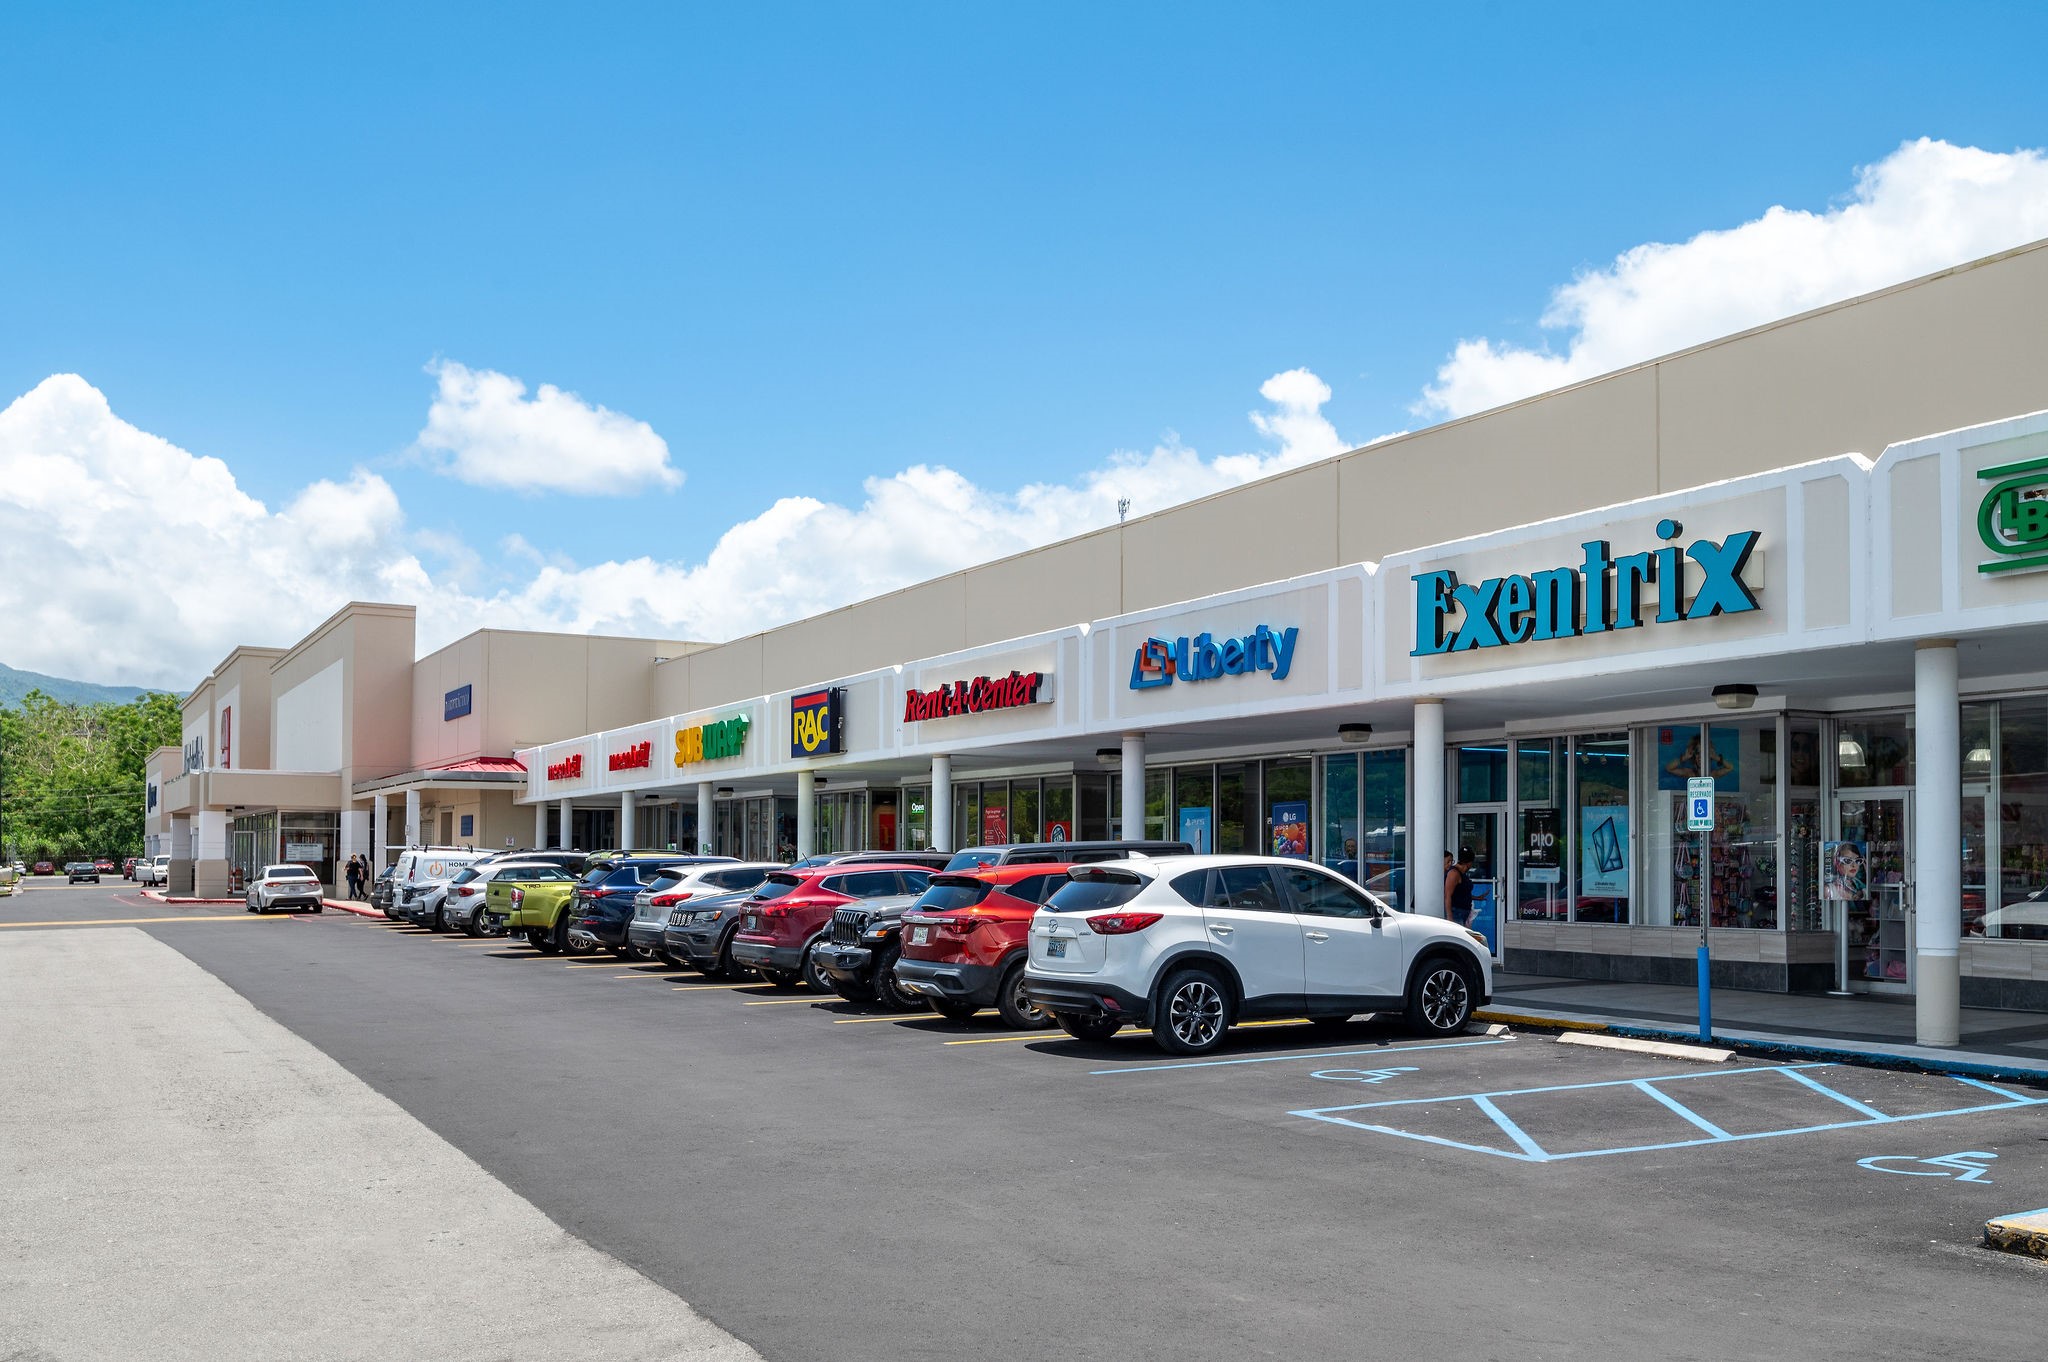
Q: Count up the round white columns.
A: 9